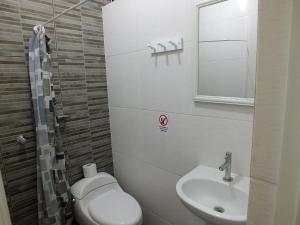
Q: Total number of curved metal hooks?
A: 3